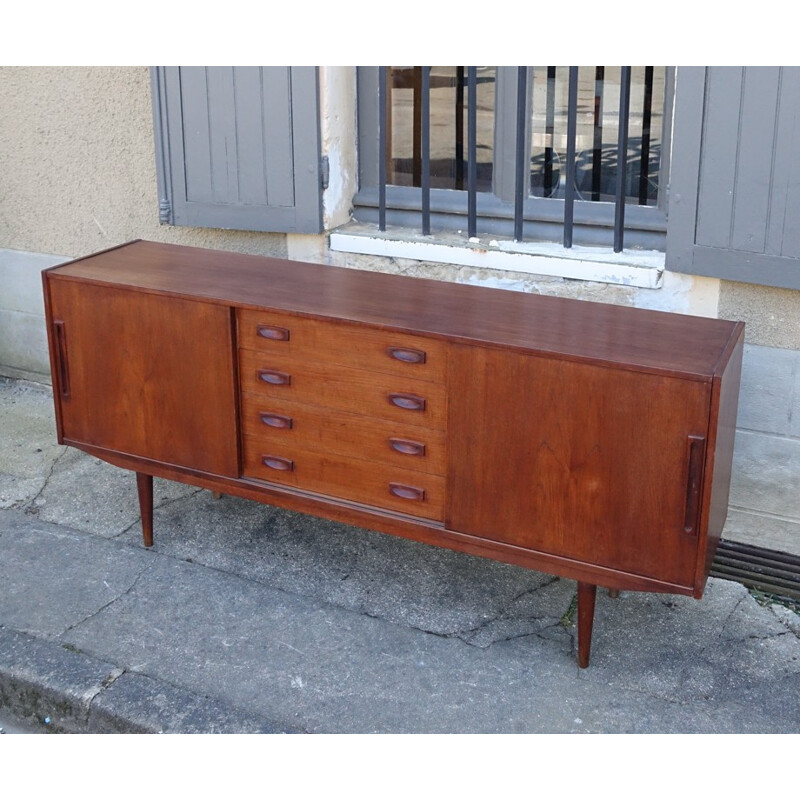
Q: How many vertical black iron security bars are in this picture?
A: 6